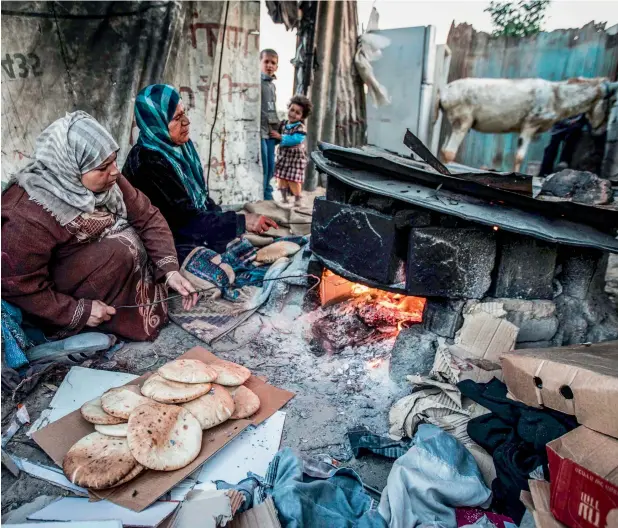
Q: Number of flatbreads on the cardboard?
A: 11